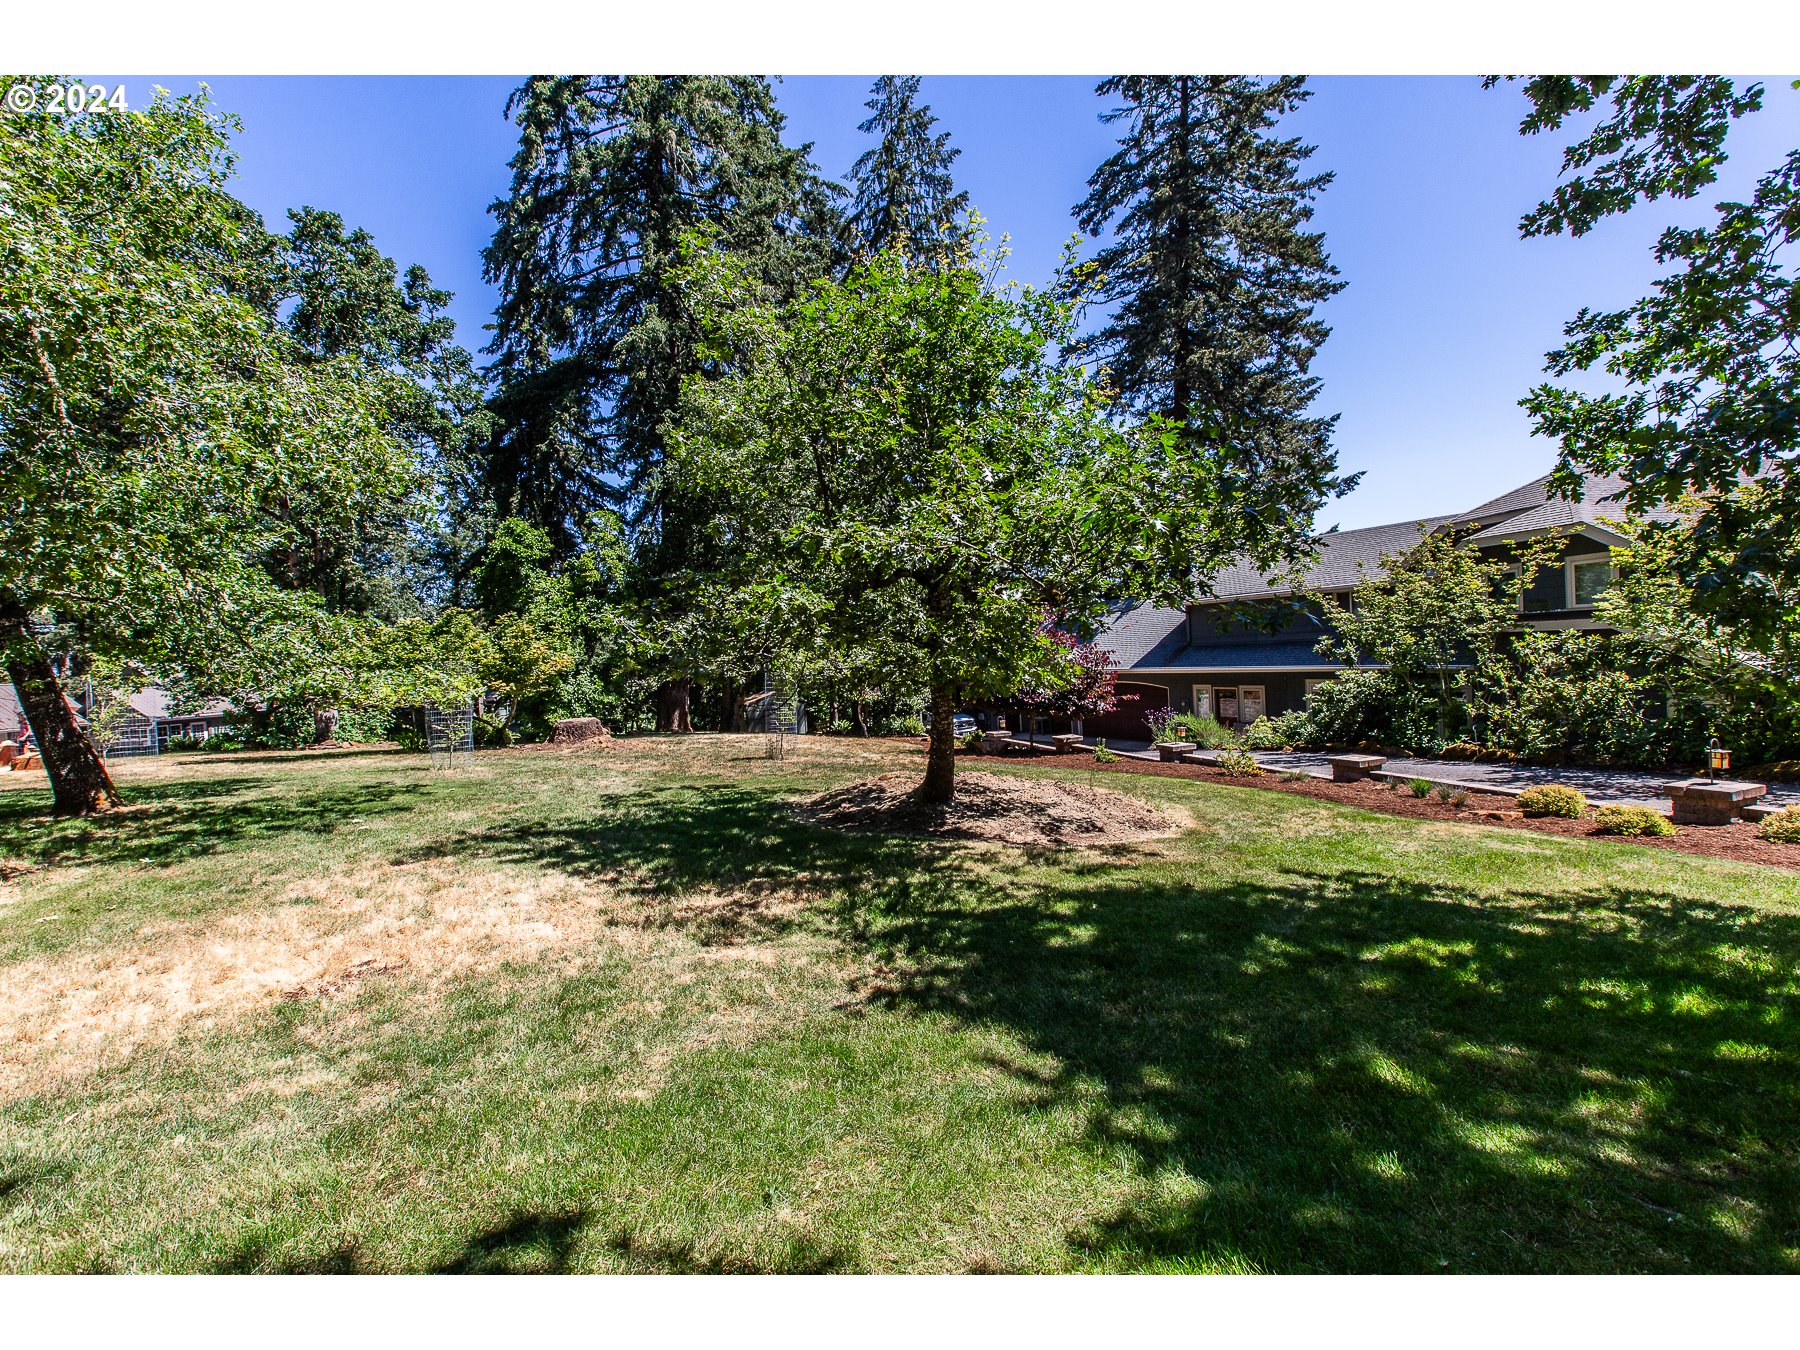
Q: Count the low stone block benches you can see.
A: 5